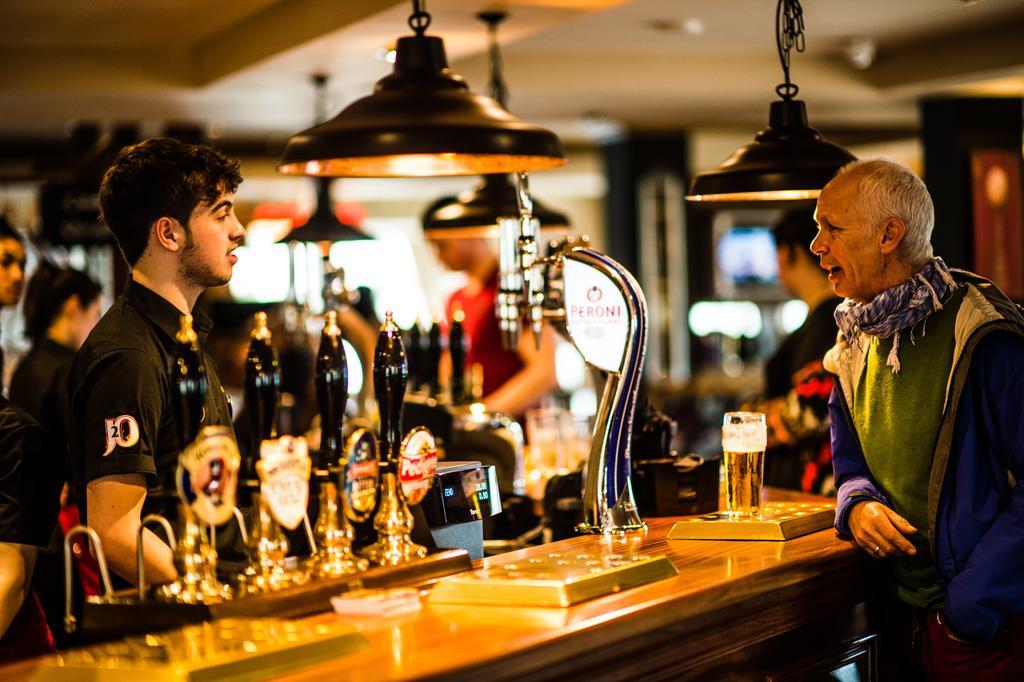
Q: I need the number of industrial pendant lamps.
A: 4